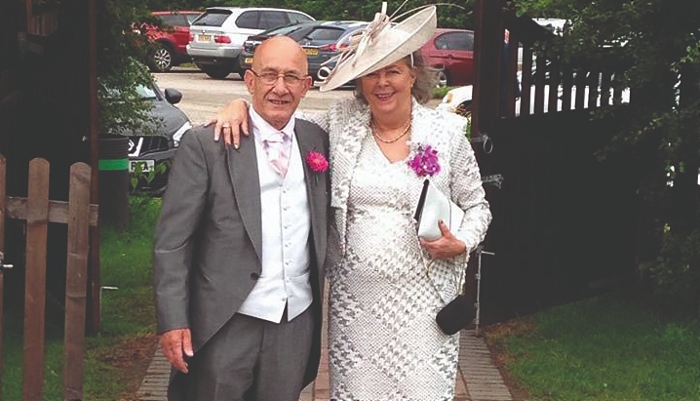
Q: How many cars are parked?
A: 7